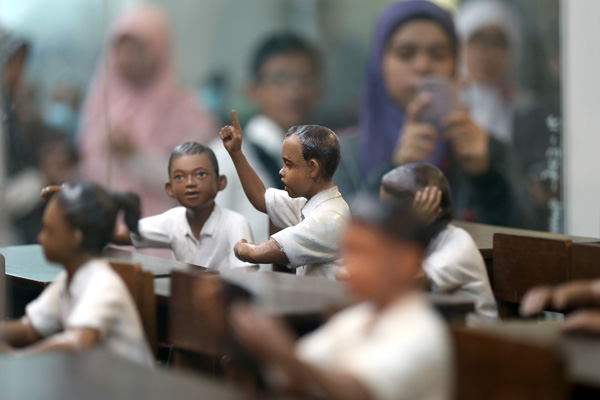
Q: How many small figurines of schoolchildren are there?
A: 5